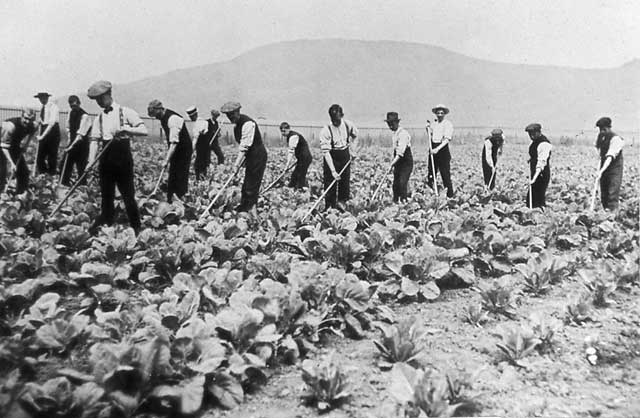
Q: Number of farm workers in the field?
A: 15